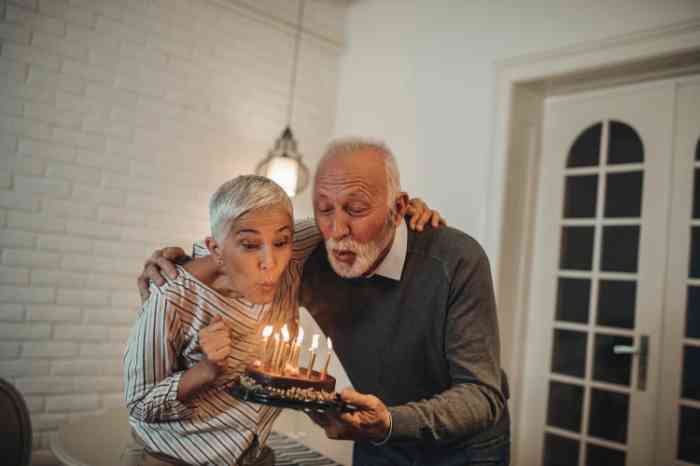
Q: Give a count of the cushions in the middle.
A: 0